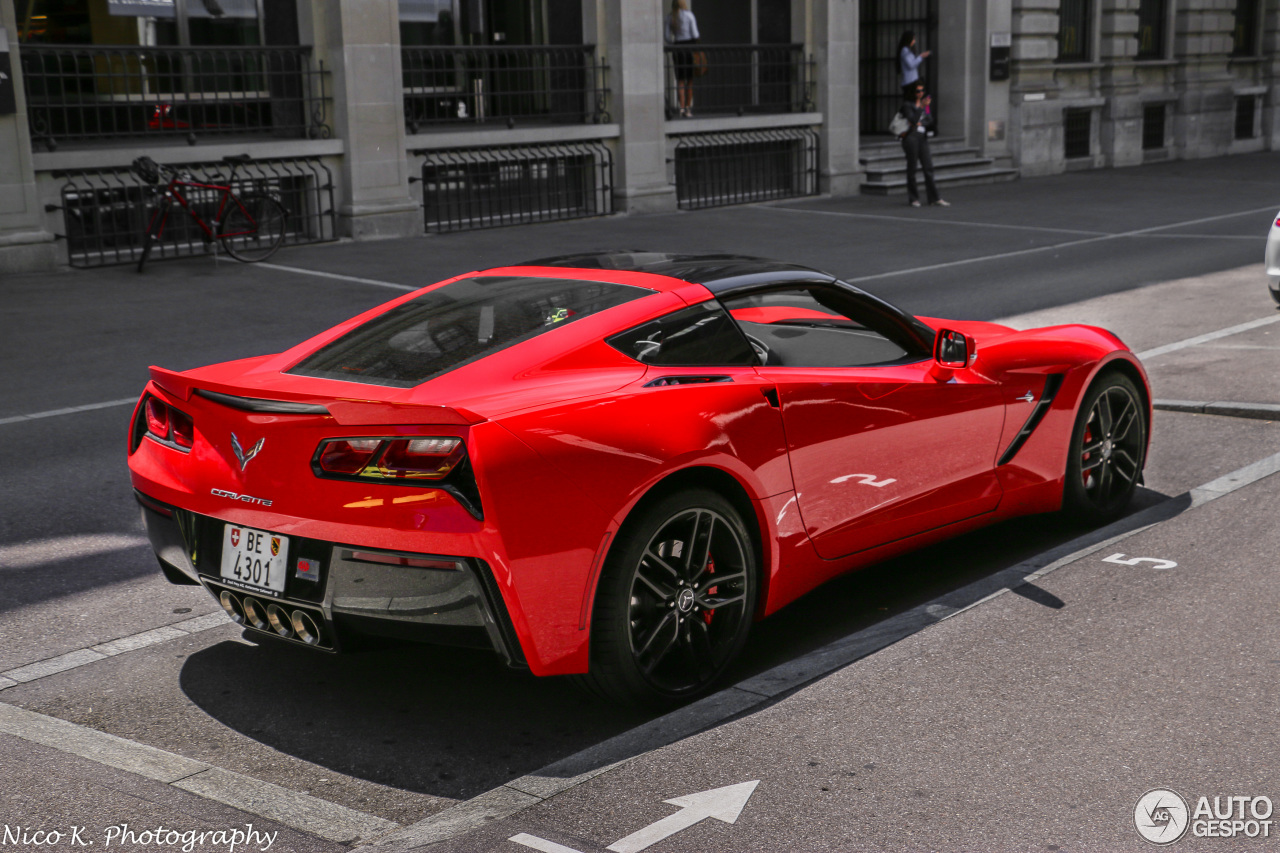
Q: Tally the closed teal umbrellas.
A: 0